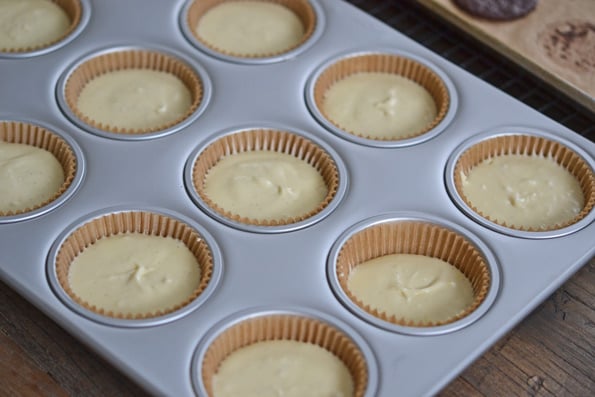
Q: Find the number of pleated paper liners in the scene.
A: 10